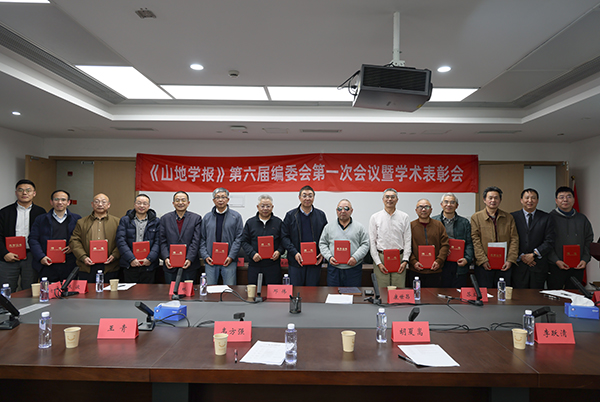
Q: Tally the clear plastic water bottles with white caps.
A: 11